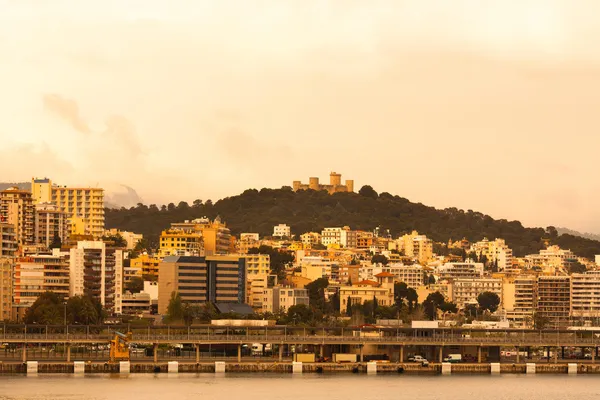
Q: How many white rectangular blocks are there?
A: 11